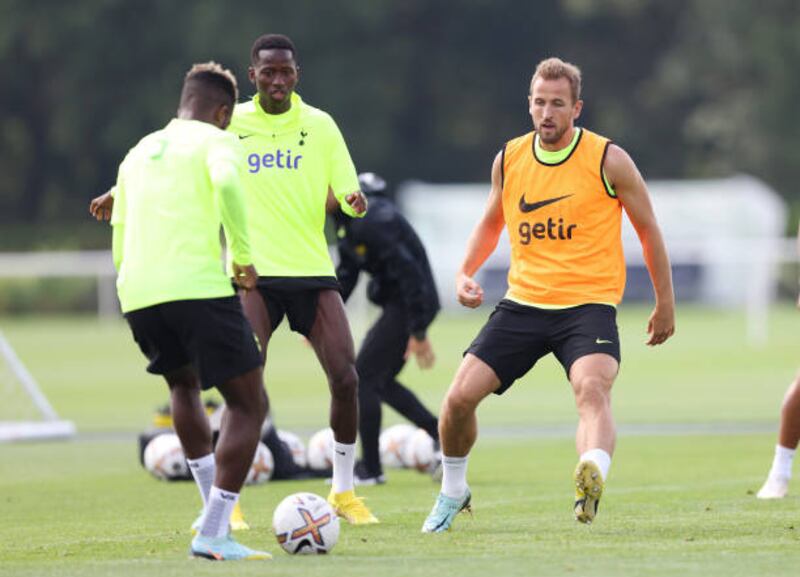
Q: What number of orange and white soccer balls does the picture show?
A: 7